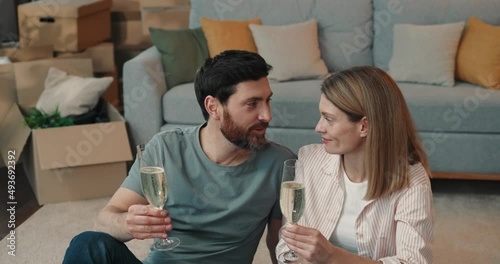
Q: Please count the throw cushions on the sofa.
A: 5